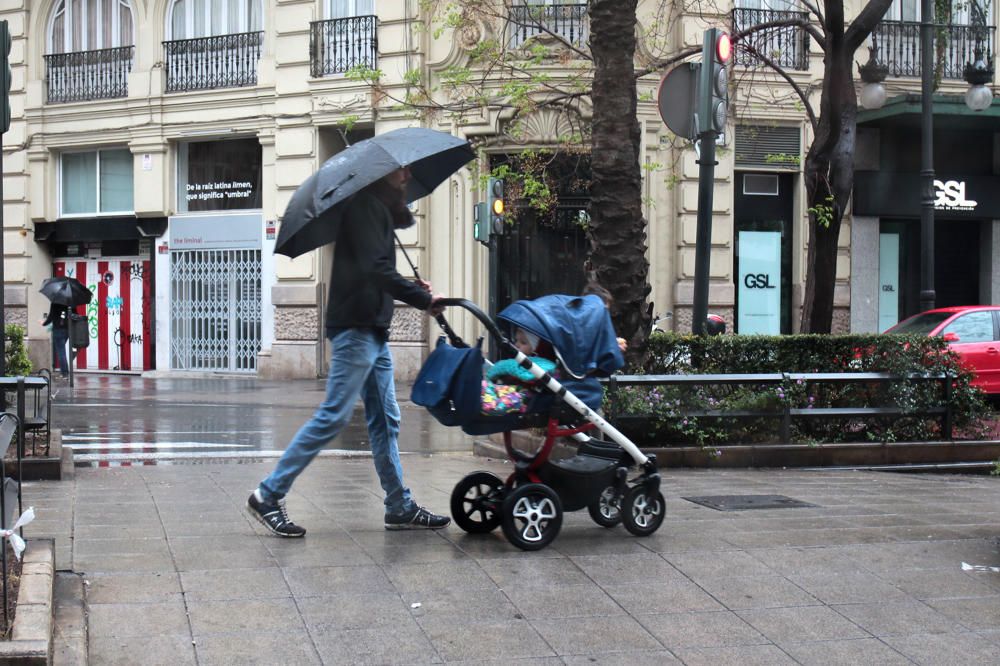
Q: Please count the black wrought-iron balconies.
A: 6